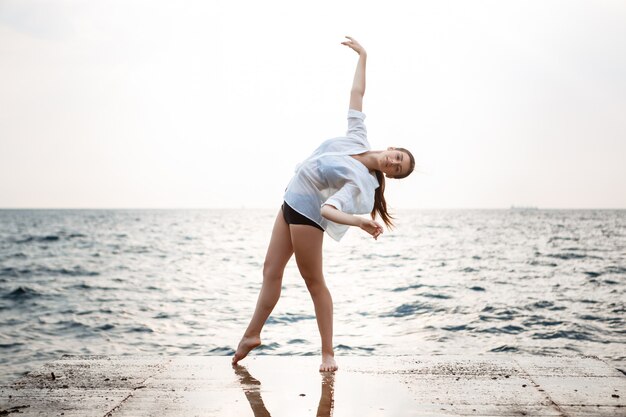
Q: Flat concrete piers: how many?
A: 1